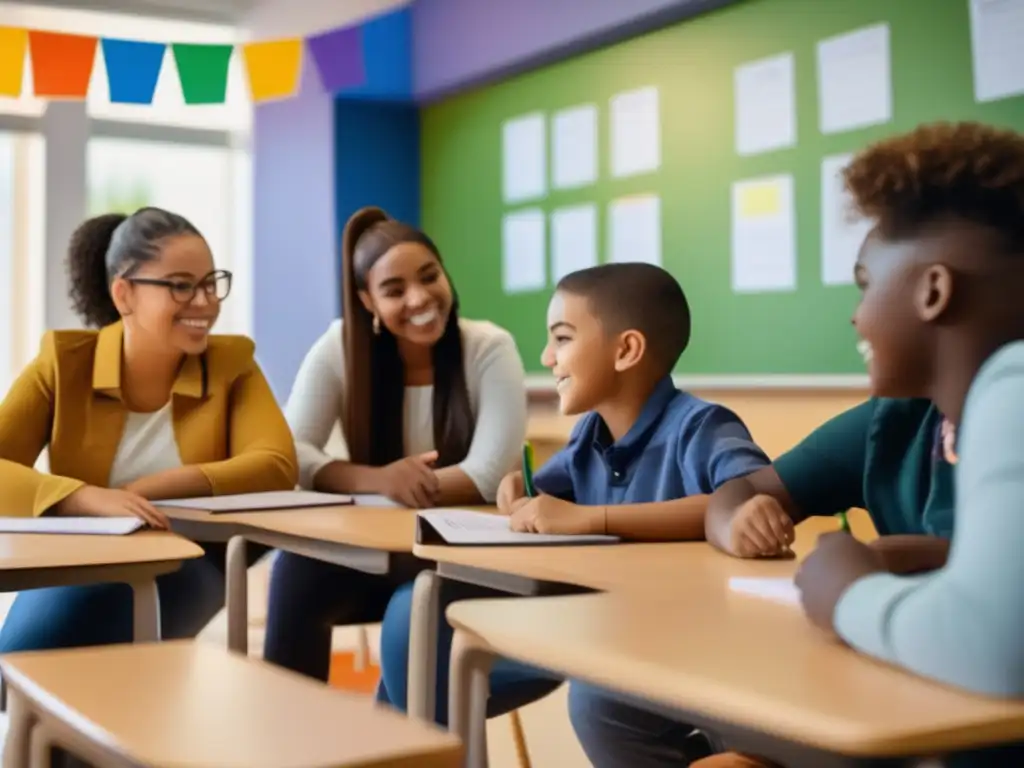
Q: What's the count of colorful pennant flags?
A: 6